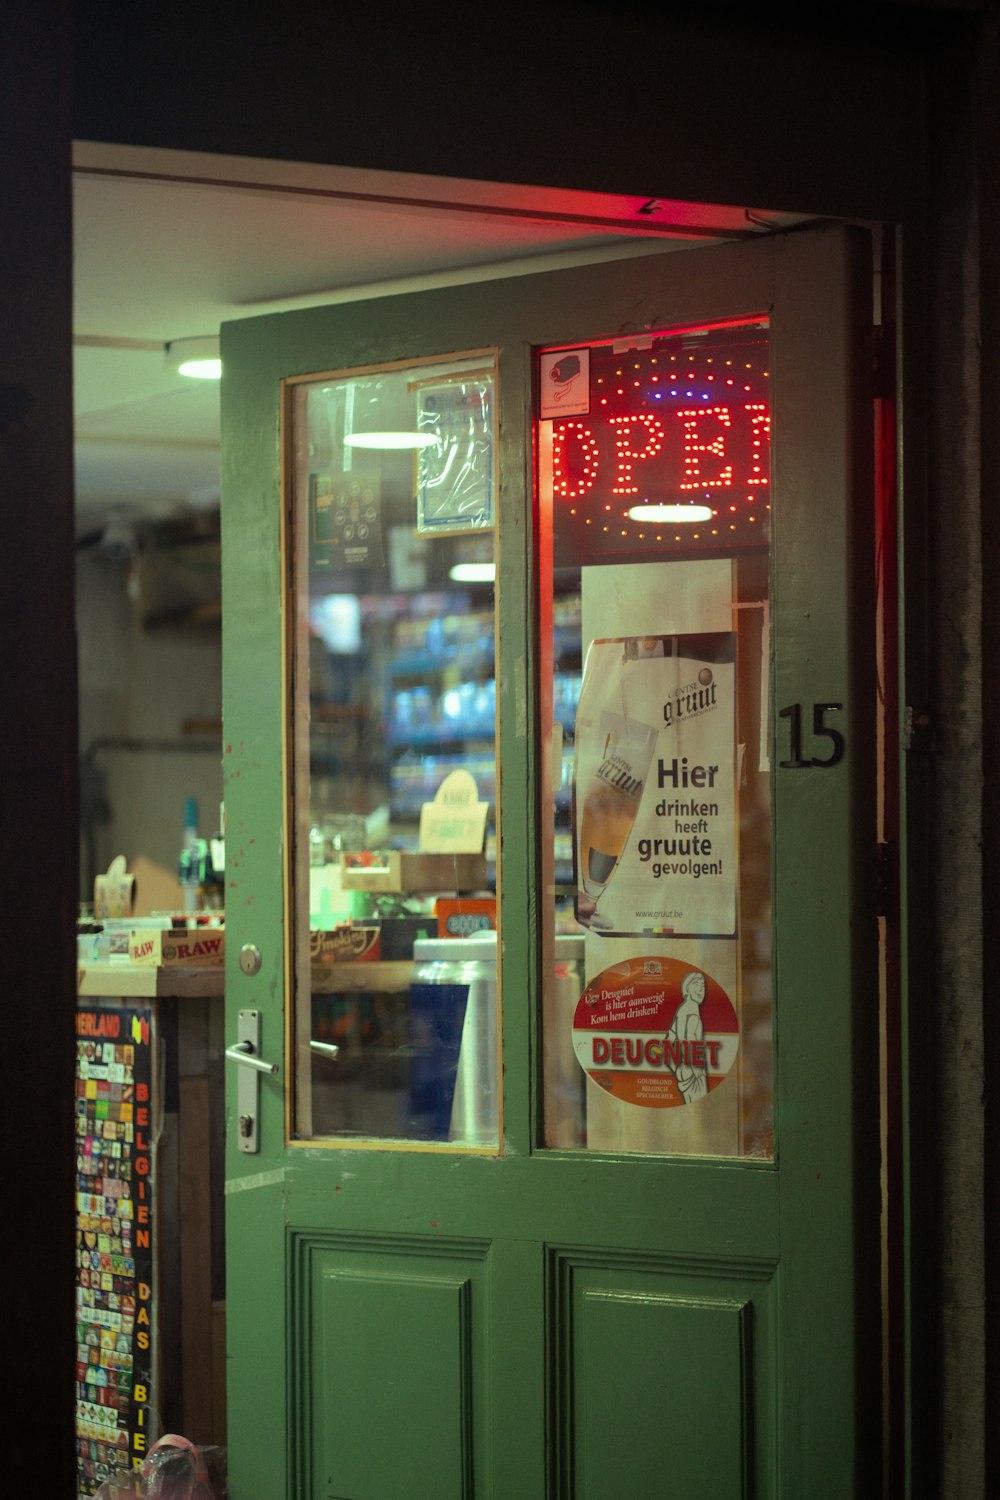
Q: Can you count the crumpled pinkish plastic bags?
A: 1